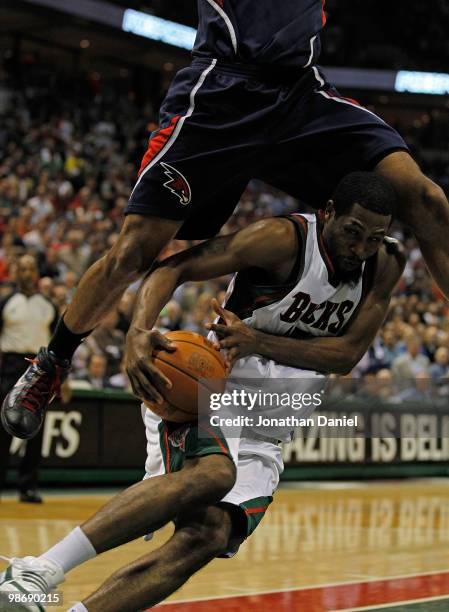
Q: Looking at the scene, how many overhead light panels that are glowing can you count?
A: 2